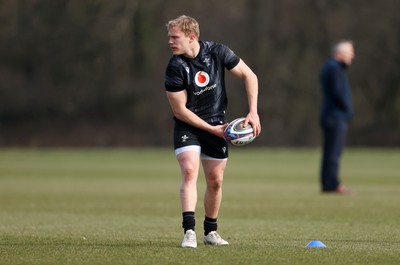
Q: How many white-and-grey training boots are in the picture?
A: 2